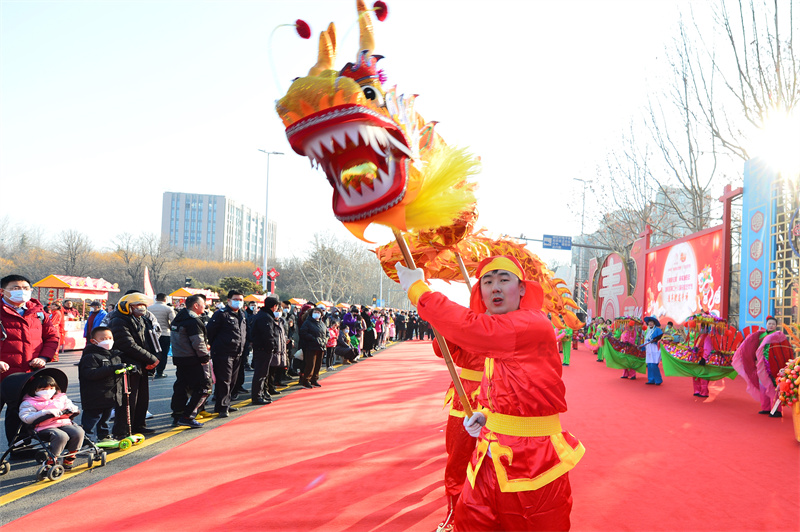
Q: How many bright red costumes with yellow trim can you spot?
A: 2